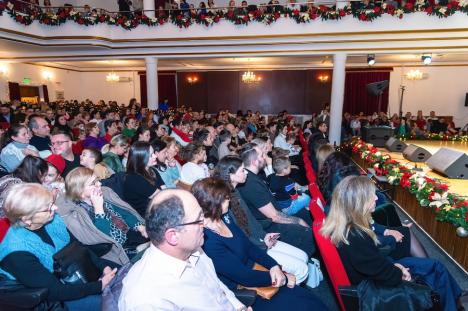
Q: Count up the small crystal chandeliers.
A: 3